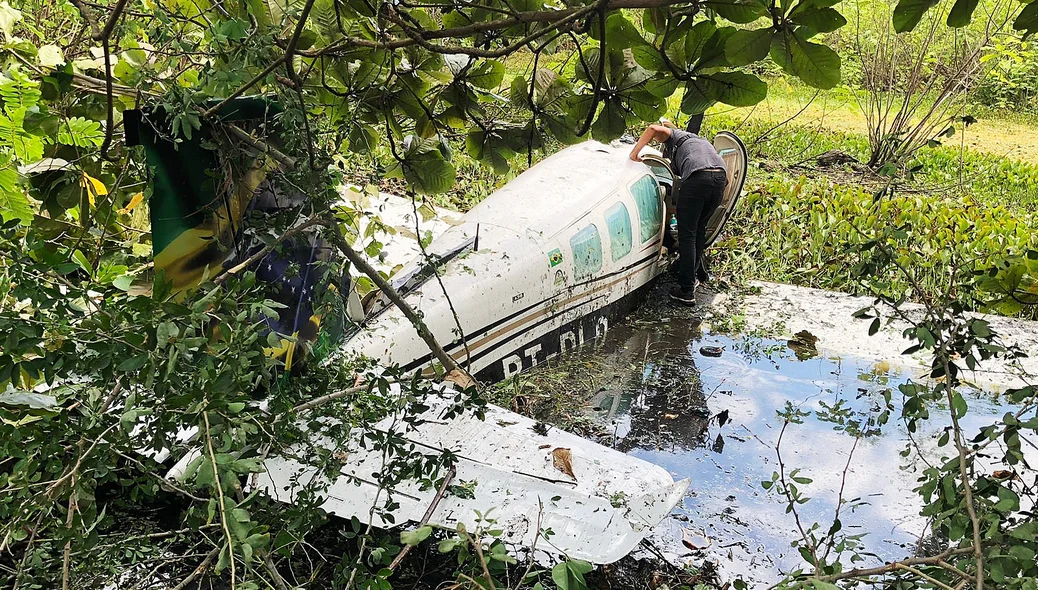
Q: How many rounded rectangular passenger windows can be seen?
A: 3